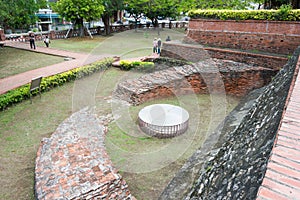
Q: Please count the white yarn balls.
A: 0